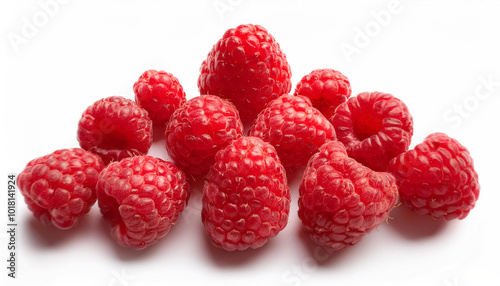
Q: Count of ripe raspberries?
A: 12